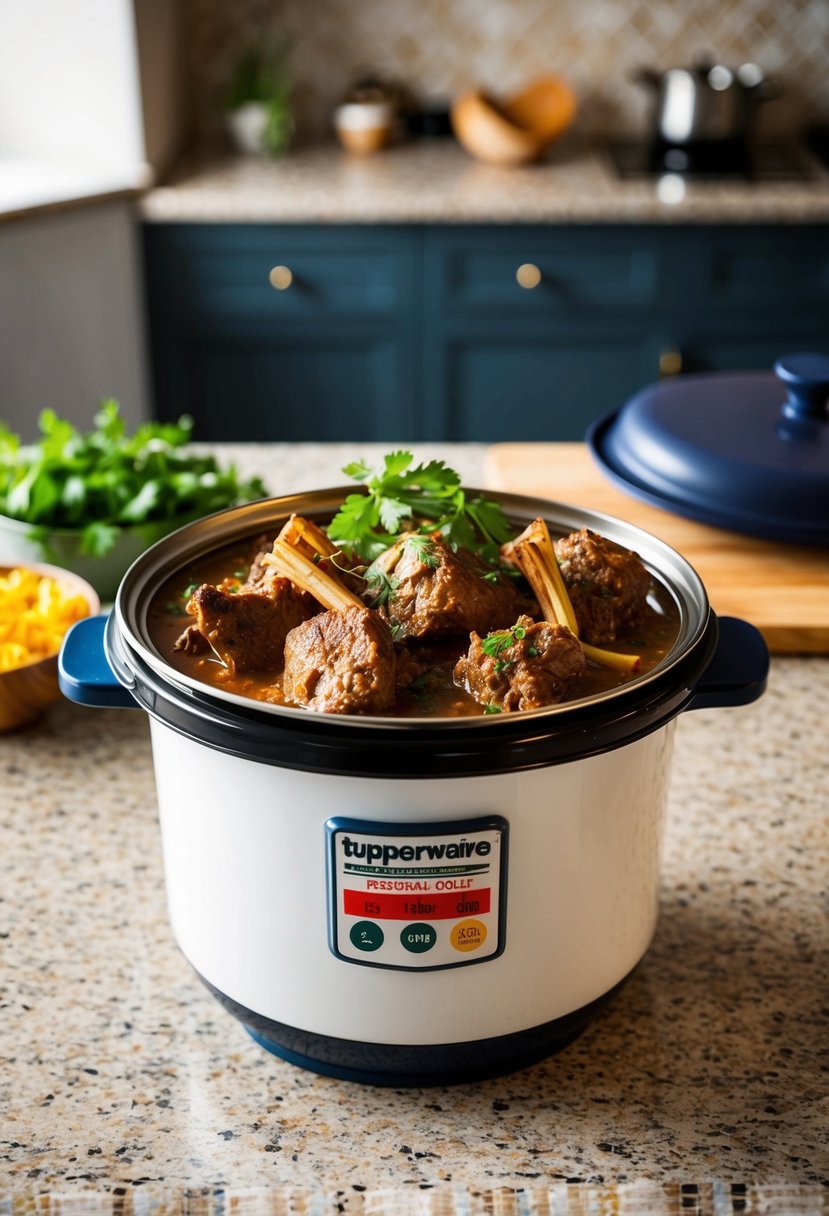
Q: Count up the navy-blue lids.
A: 1